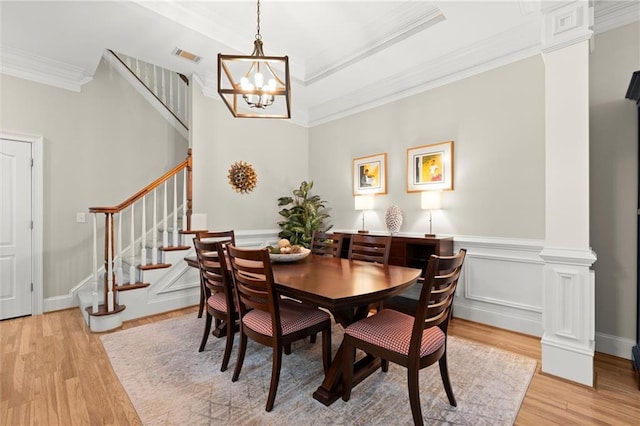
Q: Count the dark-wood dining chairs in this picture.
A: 6